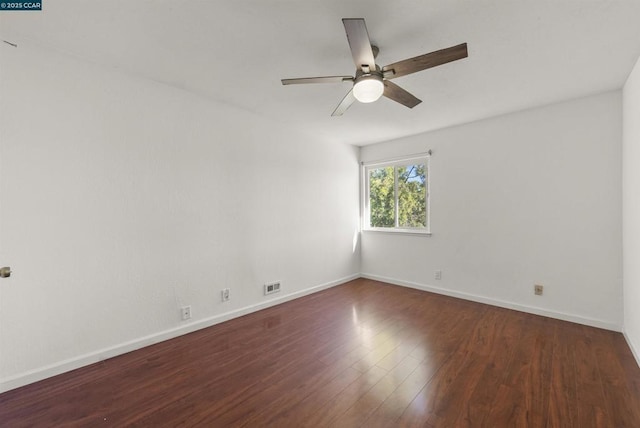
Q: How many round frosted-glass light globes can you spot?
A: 1